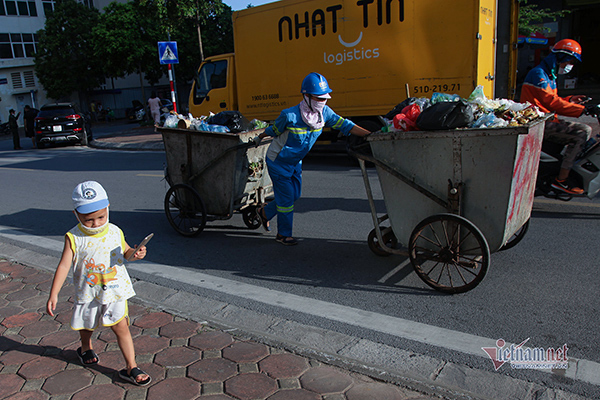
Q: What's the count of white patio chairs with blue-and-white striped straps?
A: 0